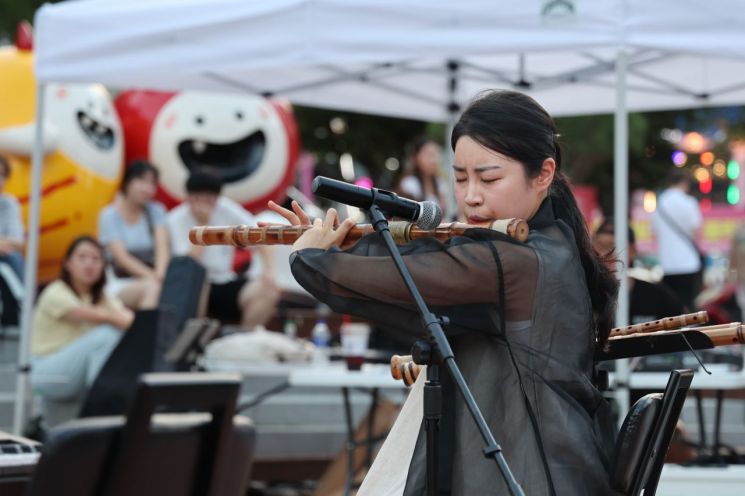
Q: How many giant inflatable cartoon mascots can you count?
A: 2